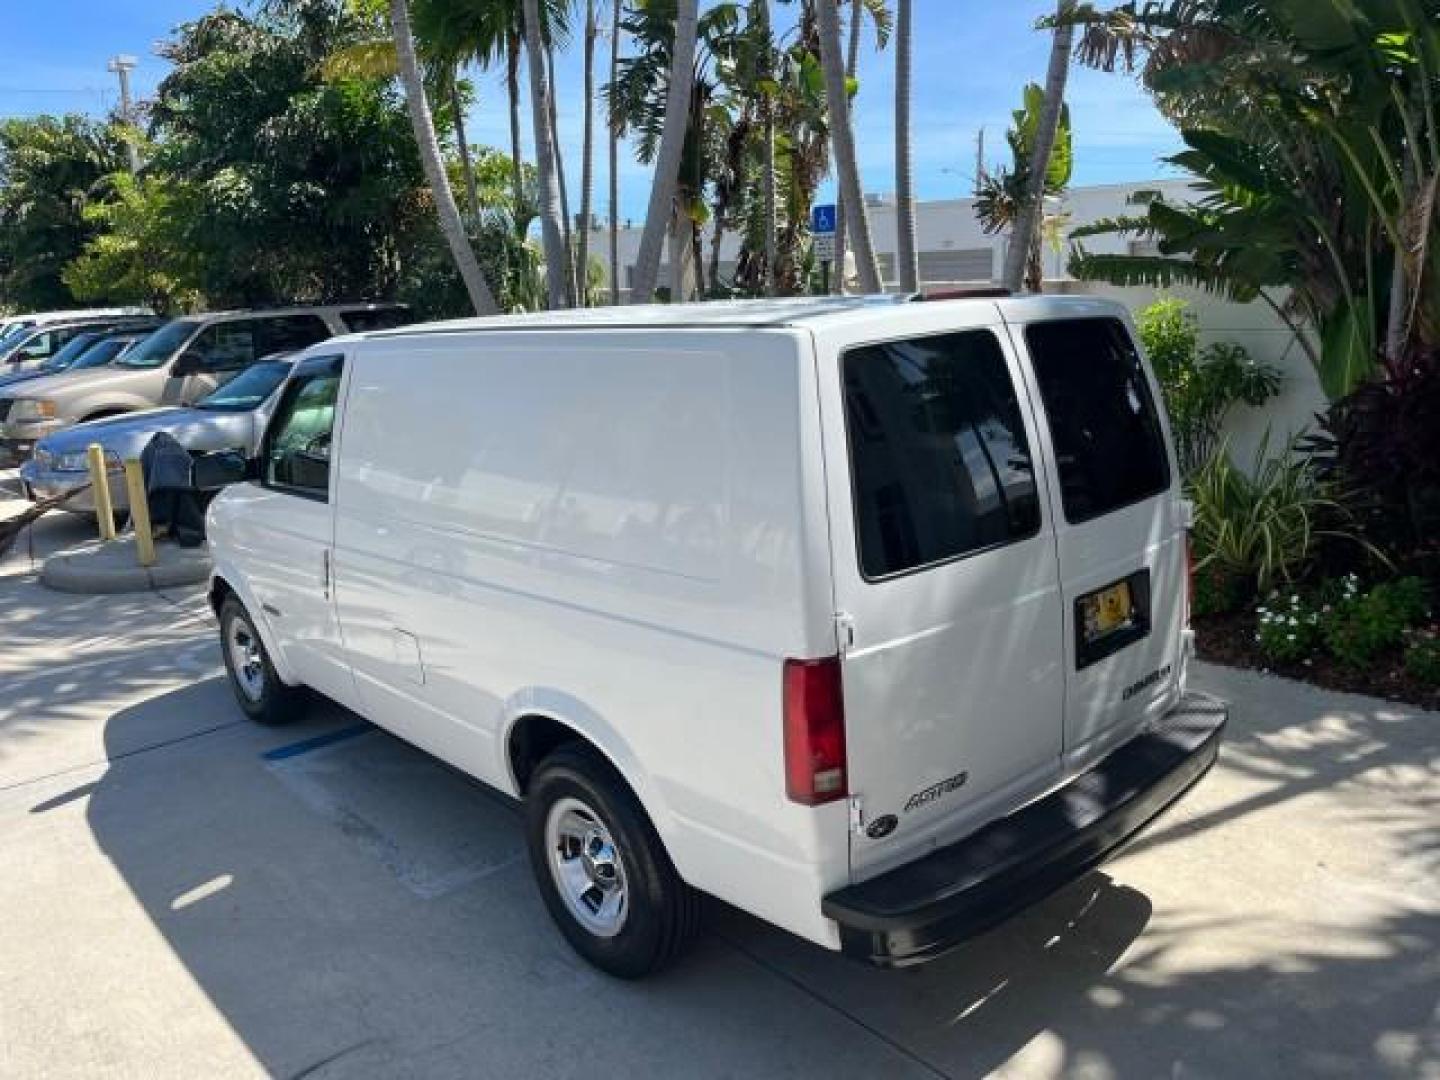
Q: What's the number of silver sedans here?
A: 1